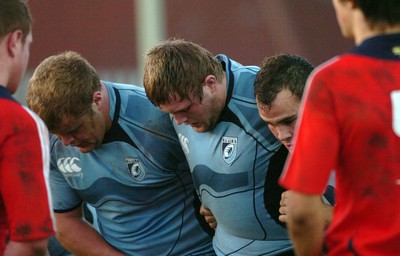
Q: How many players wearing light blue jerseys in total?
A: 3